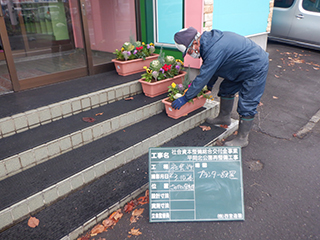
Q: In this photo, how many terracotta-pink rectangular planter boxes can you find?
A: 3